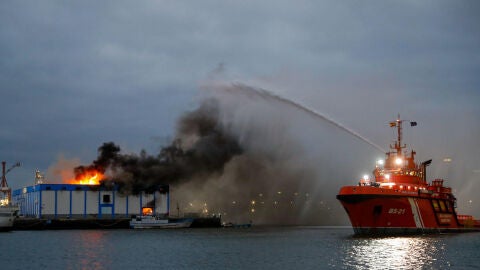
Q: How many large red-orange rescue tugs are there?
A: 1